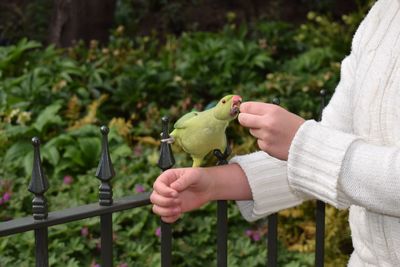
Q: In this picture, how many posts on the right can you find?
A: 3